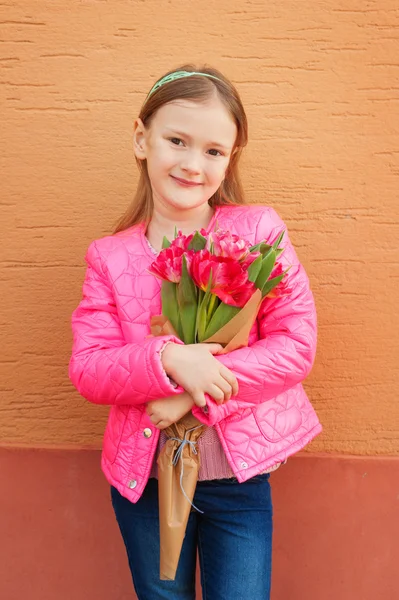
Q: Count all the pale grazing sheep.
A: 0